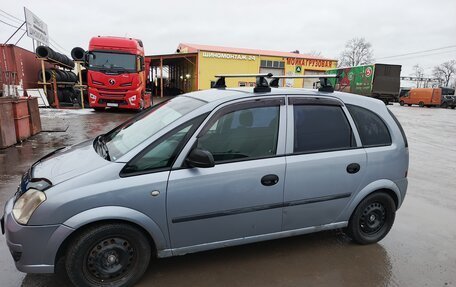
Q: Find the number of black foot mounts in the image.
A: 4